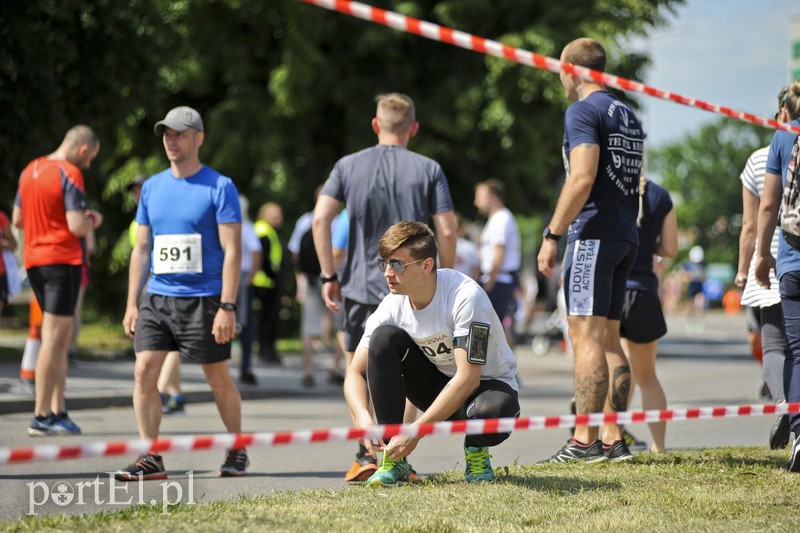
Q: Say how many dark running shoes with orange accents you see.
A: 2